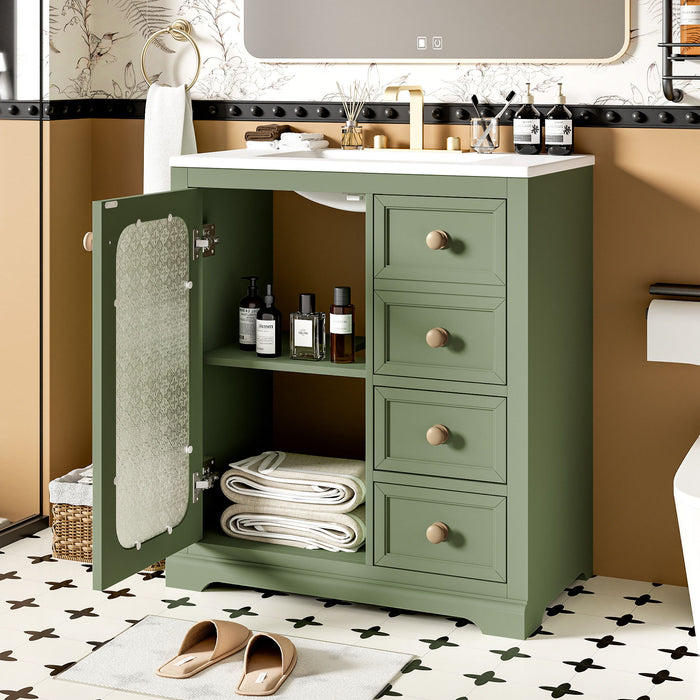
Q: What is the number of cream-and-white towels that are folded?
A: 2